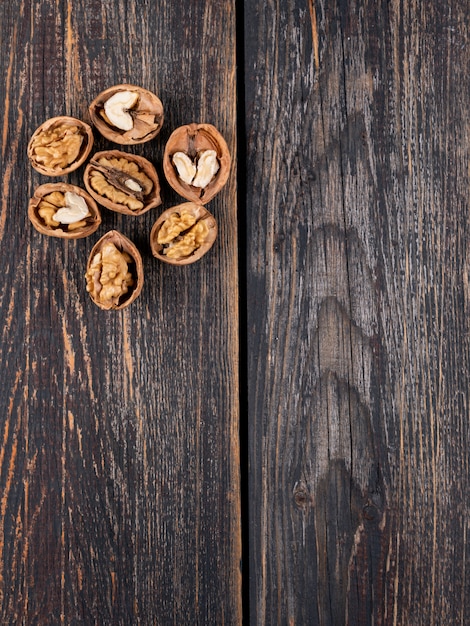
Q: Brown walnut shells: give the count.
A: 7